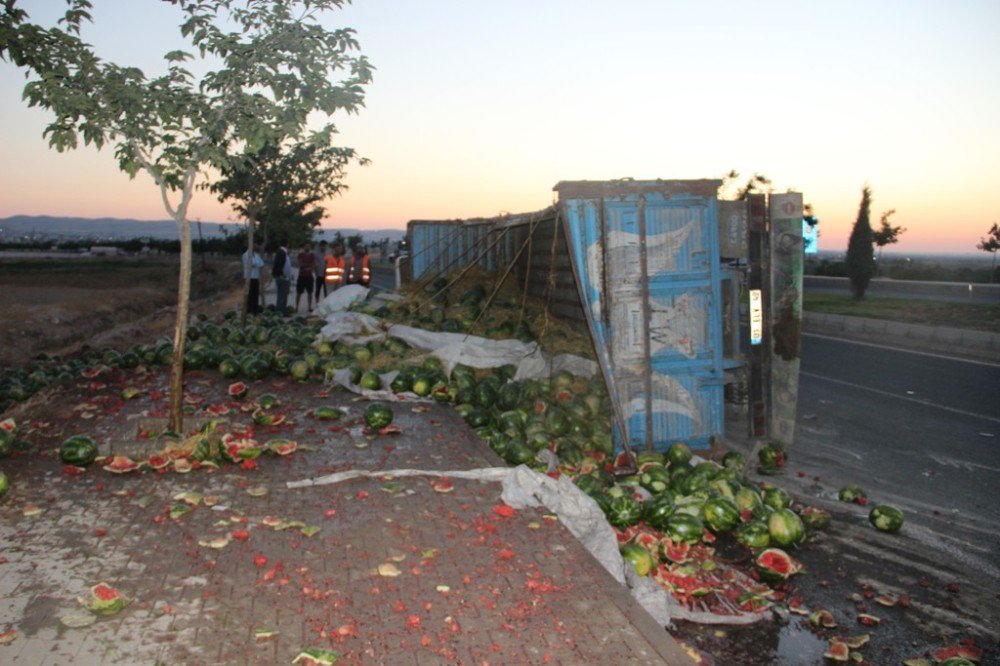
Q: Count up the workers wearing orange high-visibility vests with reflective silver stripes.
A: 2